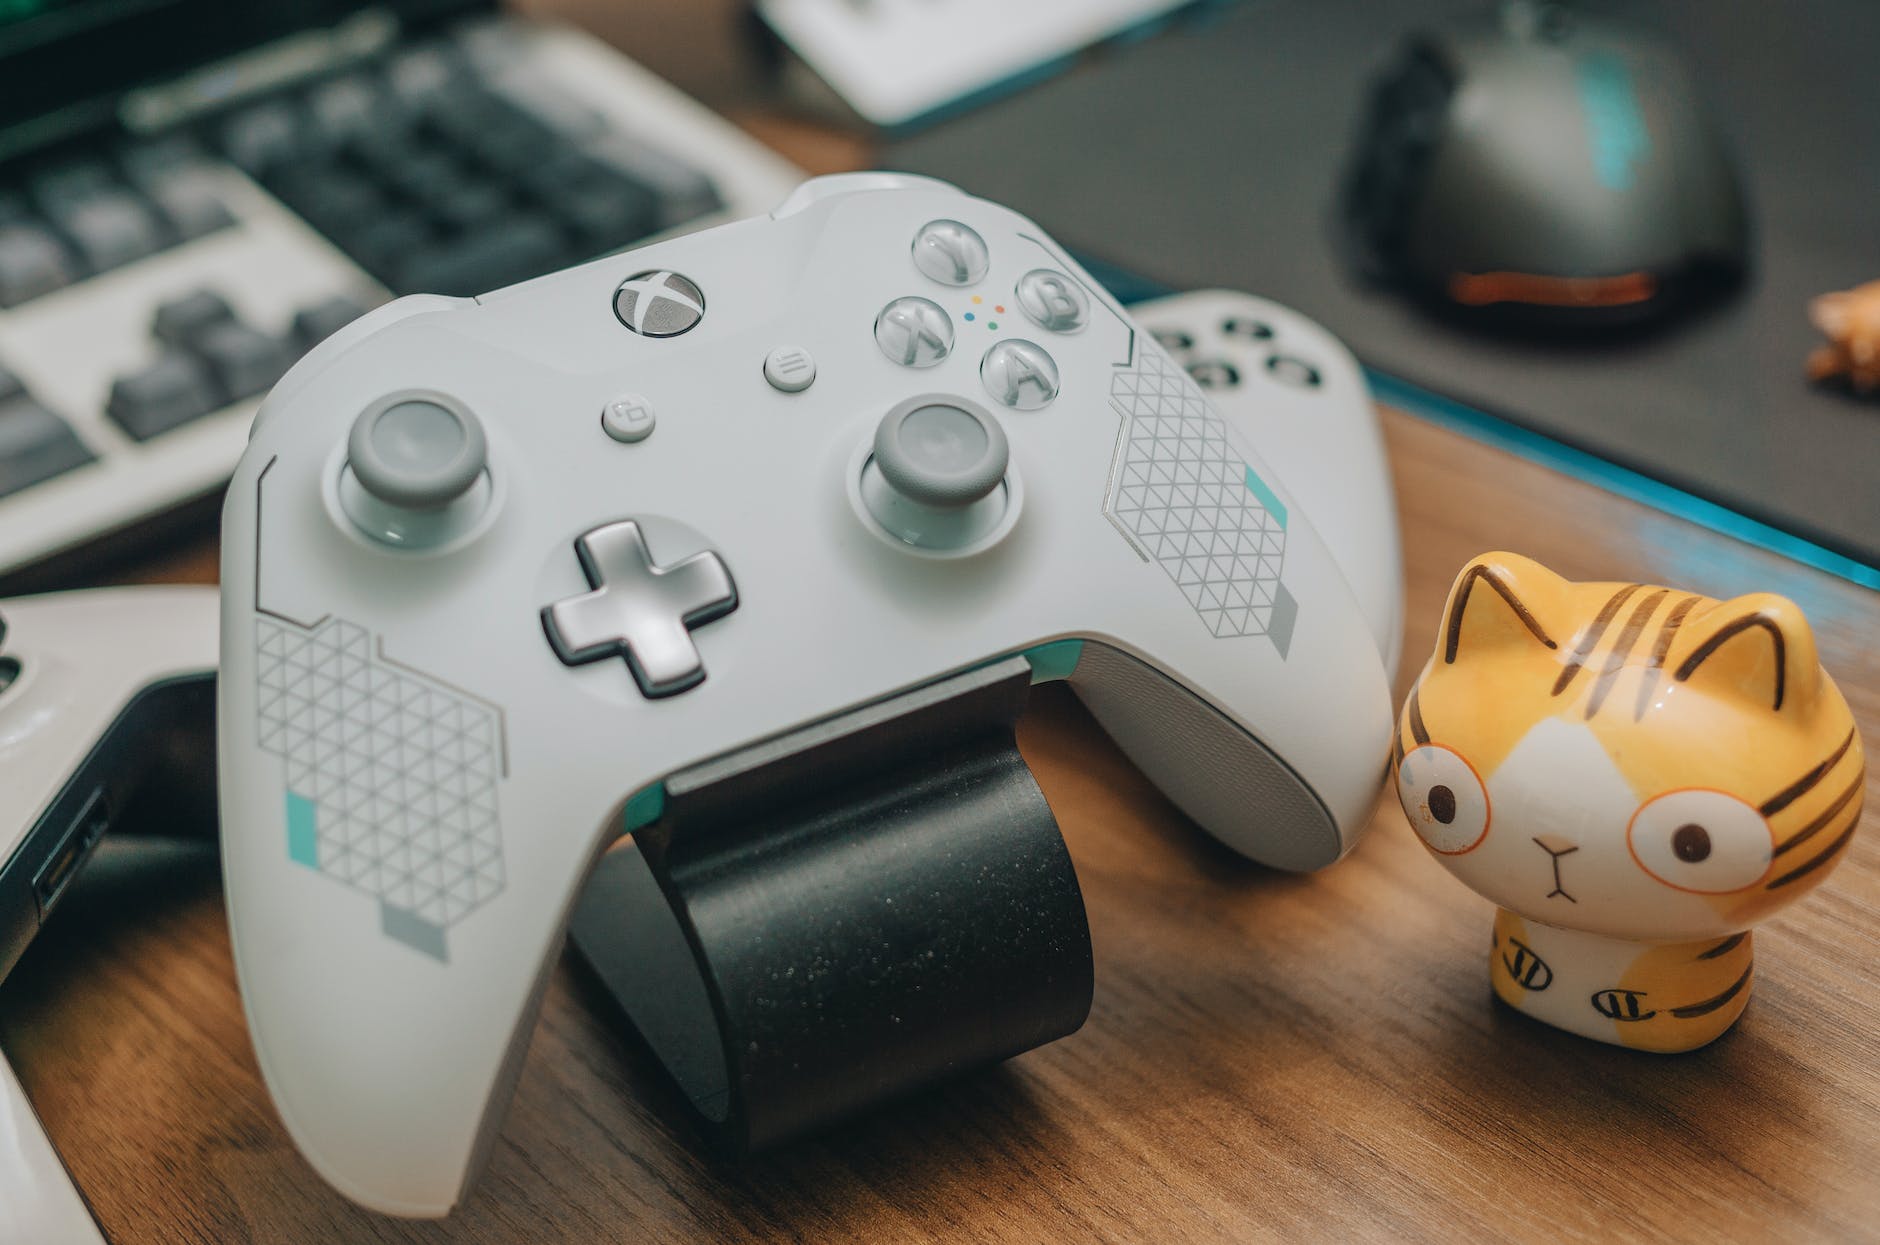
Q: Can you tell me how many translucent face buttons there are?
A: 4